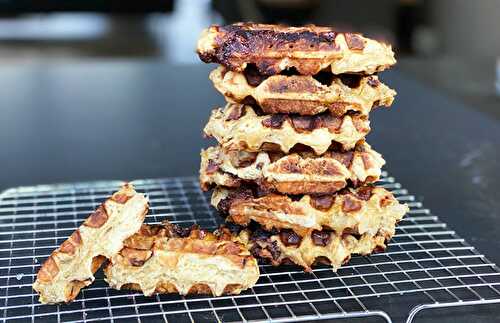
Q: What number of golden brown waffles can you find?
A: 8